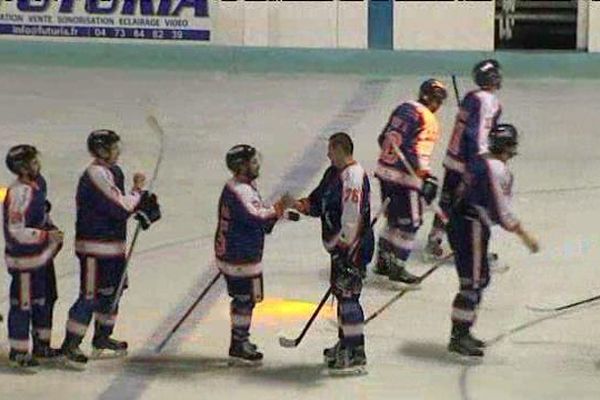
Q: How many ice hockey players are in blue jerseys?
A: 7